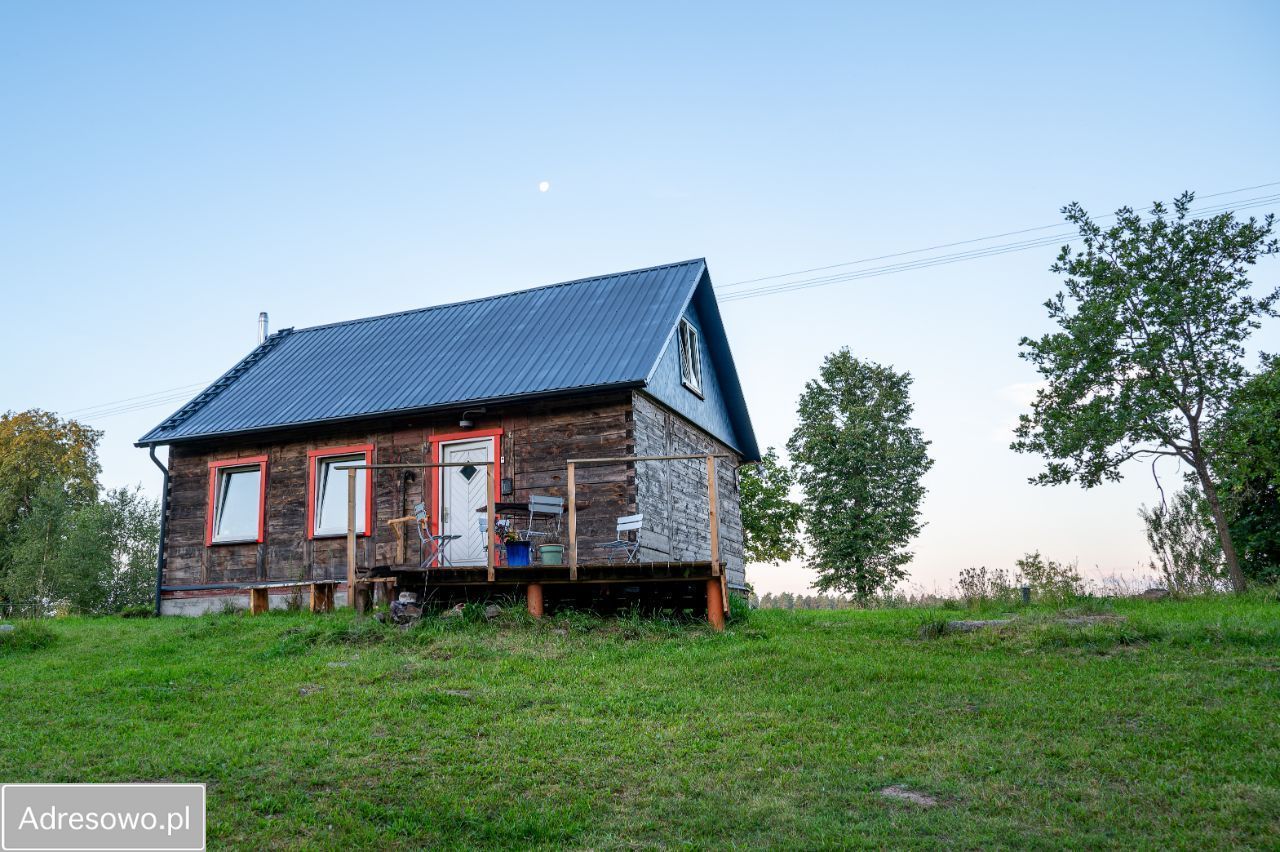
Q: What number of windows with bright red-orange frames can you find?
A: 2